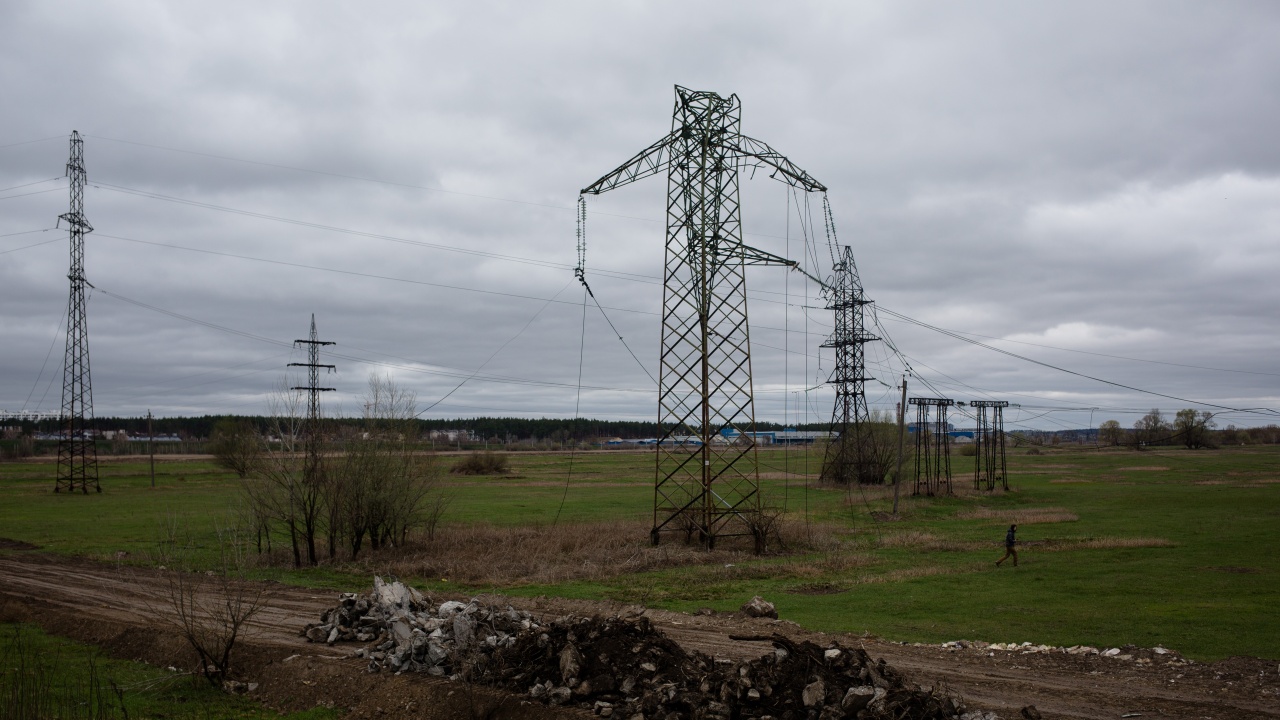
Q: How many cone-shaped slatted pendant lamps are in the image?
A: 0